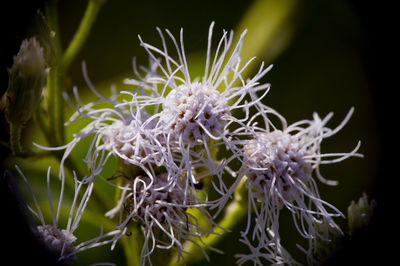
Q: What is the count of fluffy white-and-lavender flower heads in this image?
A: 5